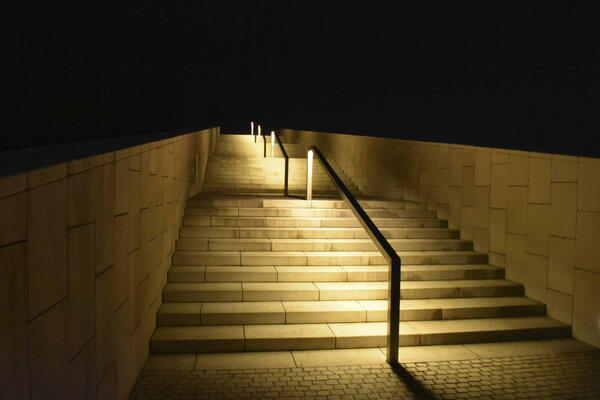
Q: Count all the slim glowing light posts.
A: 4